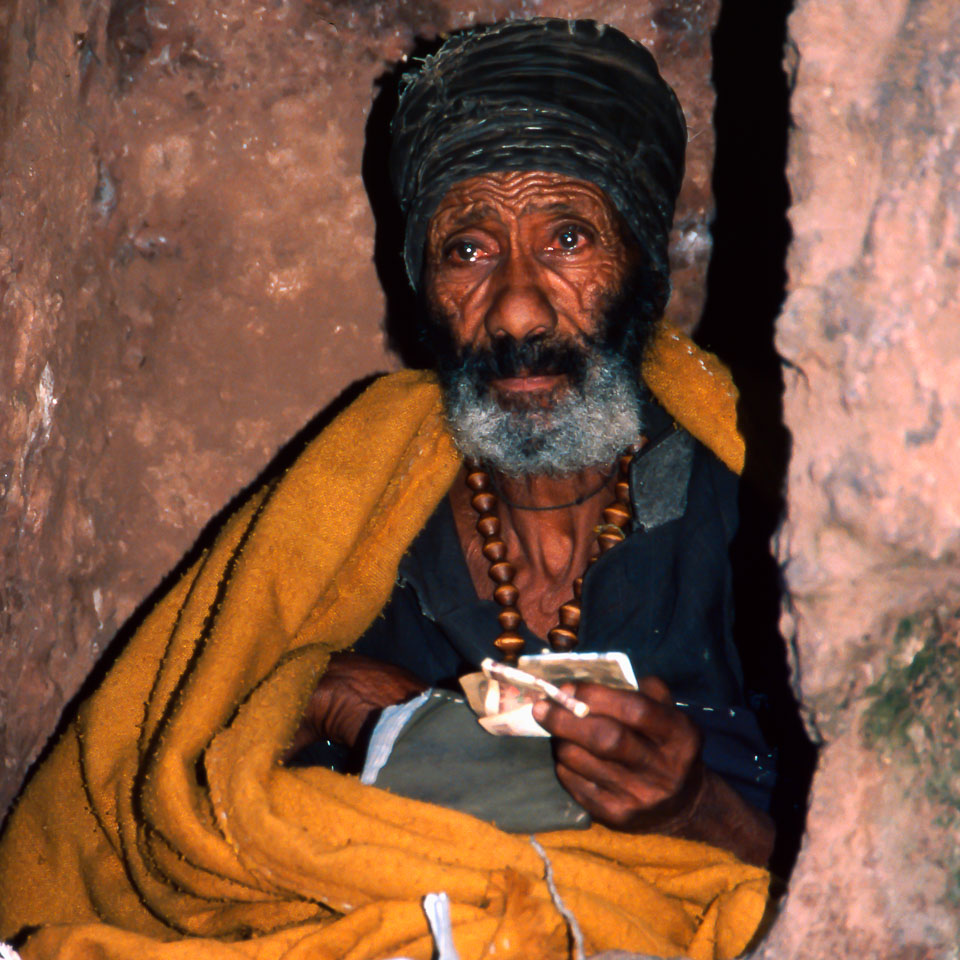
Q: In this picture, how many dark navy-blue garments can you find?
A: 1